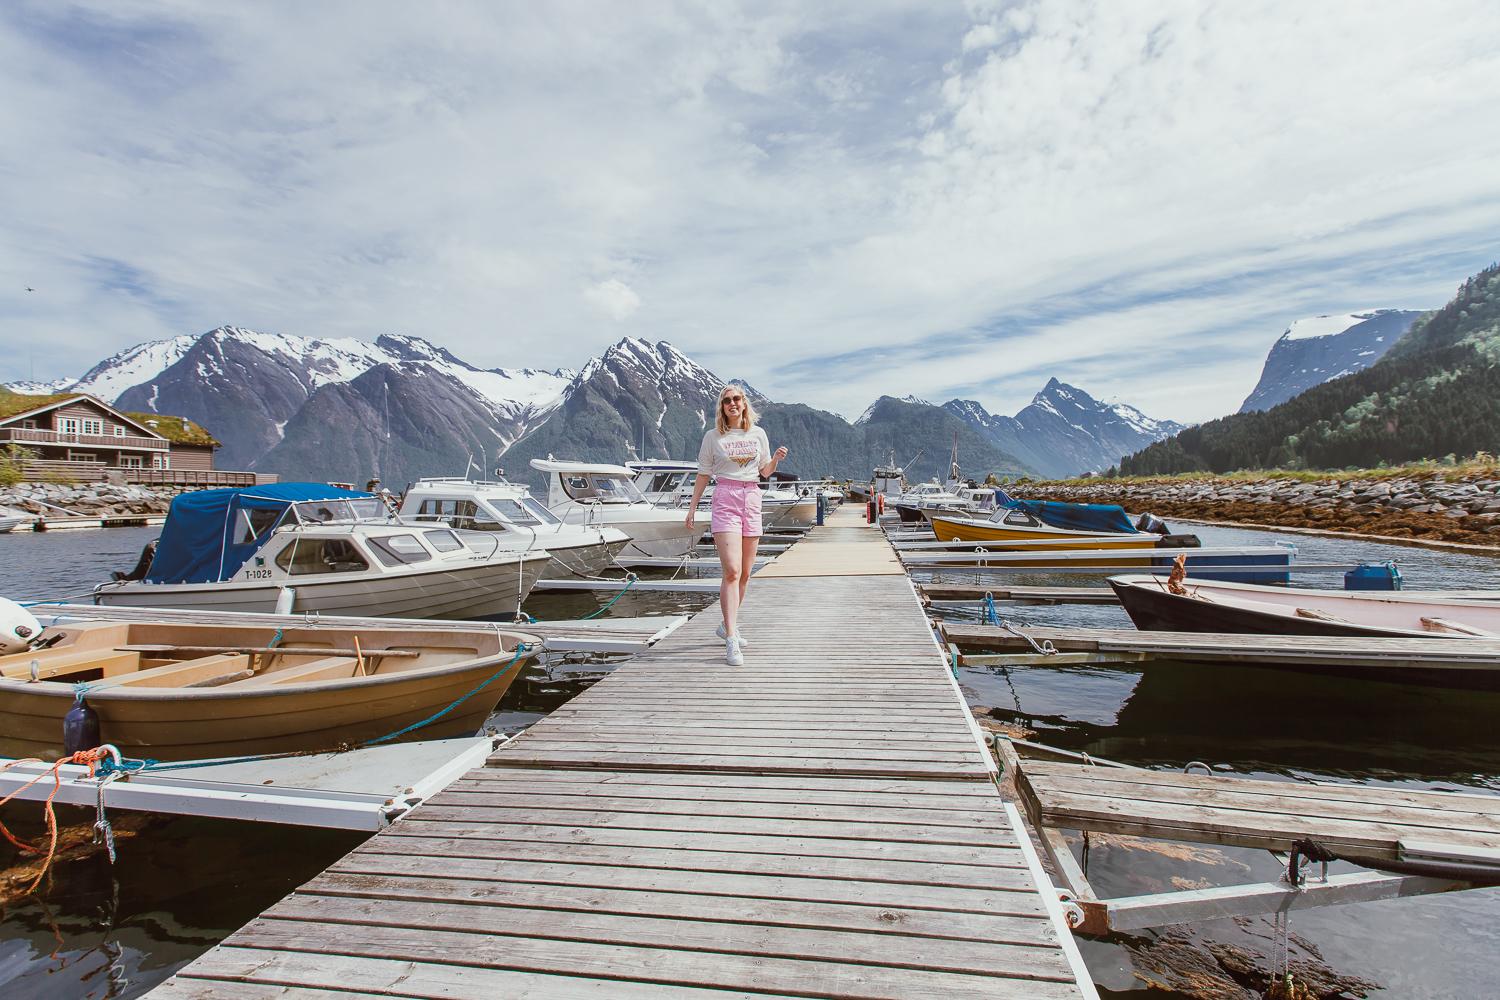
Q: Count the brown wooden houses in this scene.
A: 1